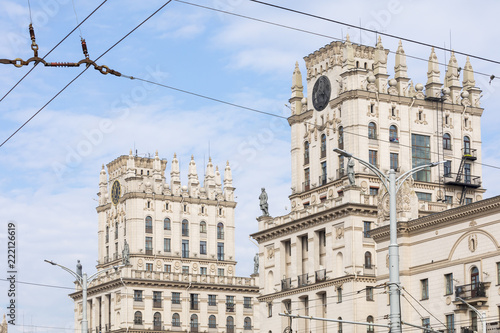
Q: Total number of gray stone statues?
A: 5